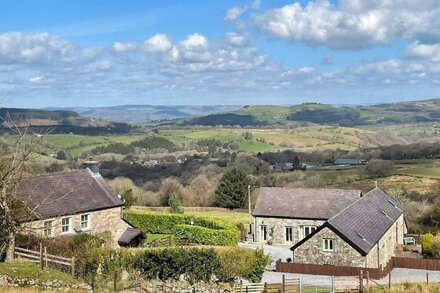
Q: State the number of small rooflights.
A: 3